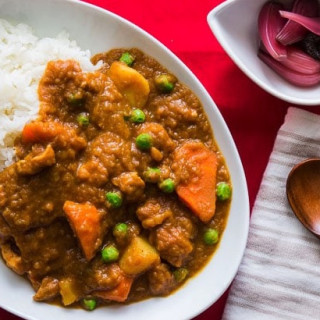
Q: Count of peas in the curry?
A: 15